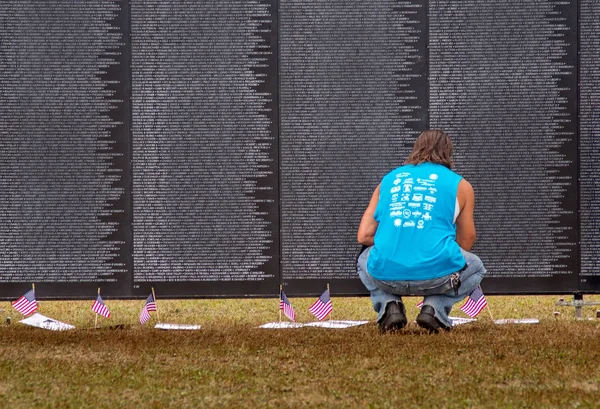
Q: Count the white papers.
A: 6